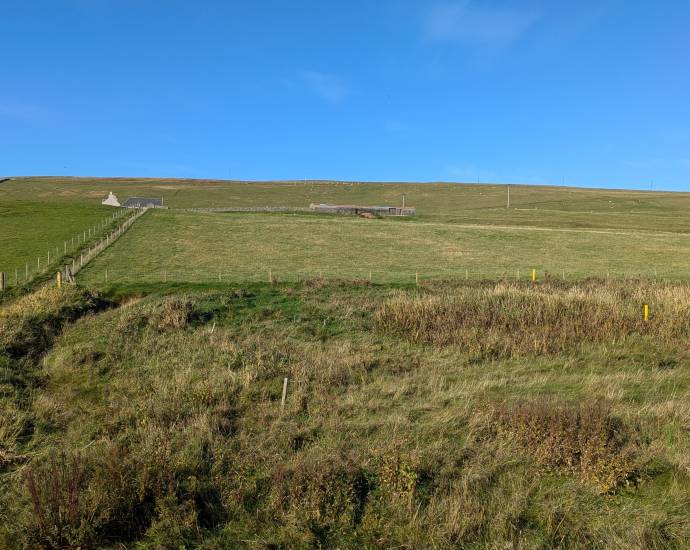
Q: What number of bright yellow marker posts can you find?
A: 2